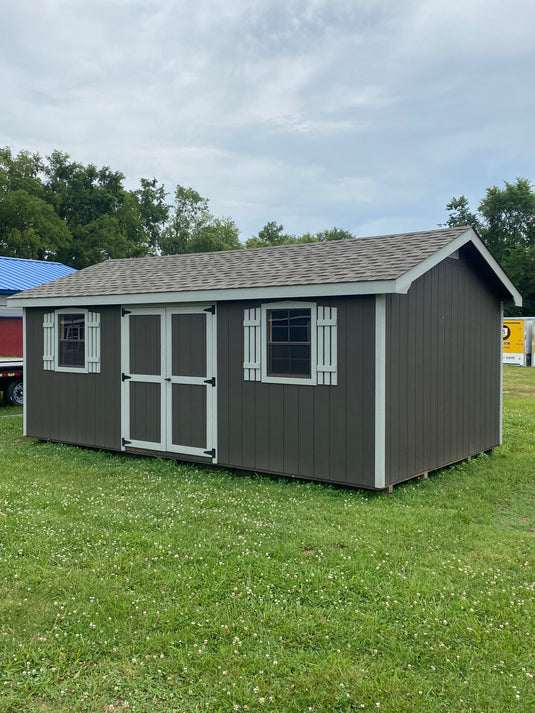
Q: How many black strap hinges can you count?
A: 6